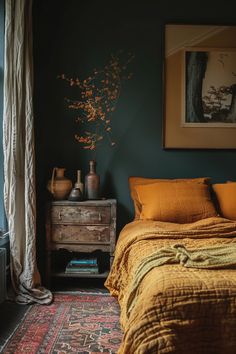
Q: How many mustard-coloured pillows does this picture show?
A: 3